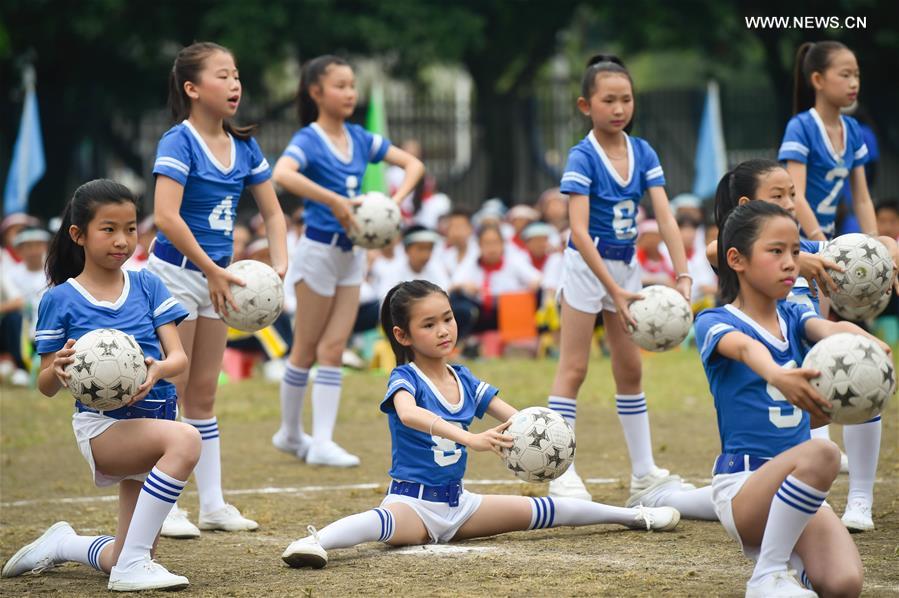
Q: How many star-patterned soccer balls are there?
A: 8